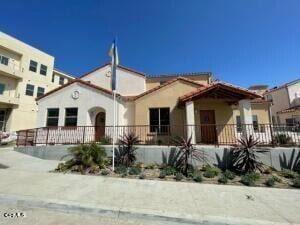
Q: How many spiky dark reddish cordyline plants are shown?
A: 3